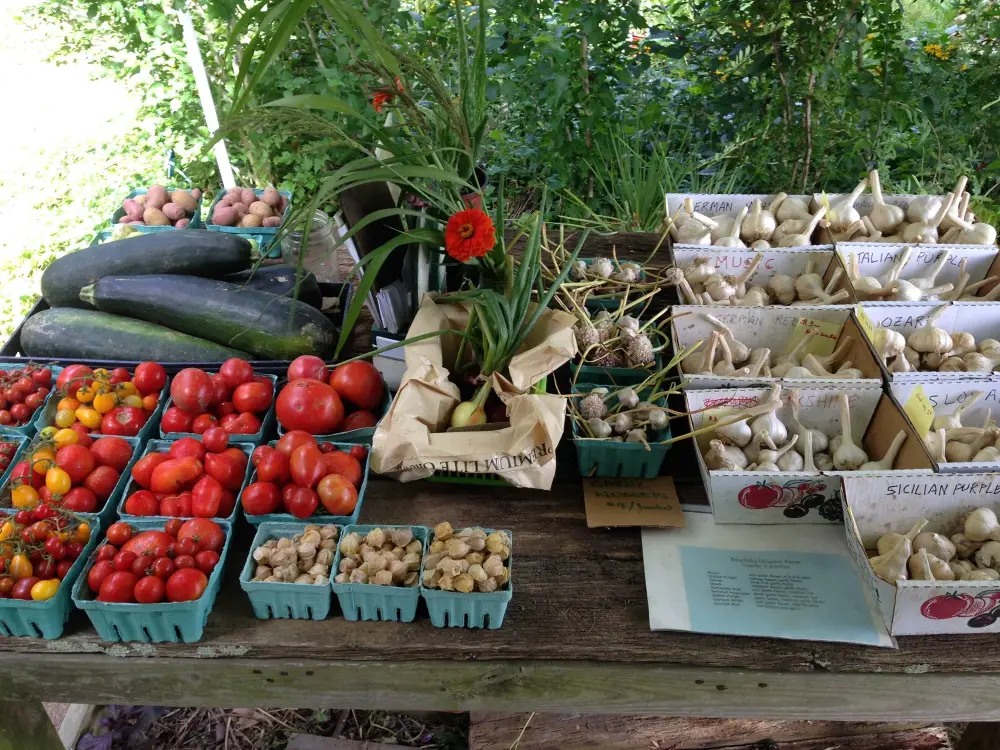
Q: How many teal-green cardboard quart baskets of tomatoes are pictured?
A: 10